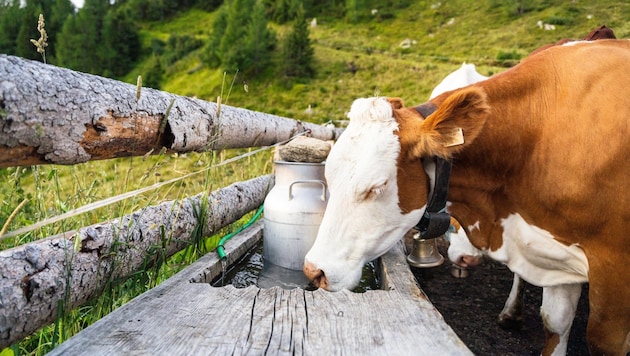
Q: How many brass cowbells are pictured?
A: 1